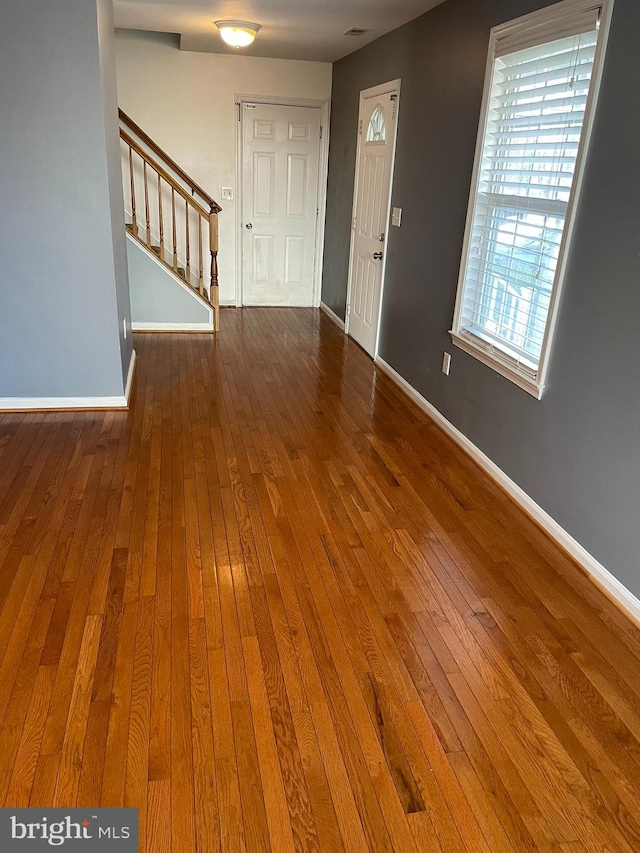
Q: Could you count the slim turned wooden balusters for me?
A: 6